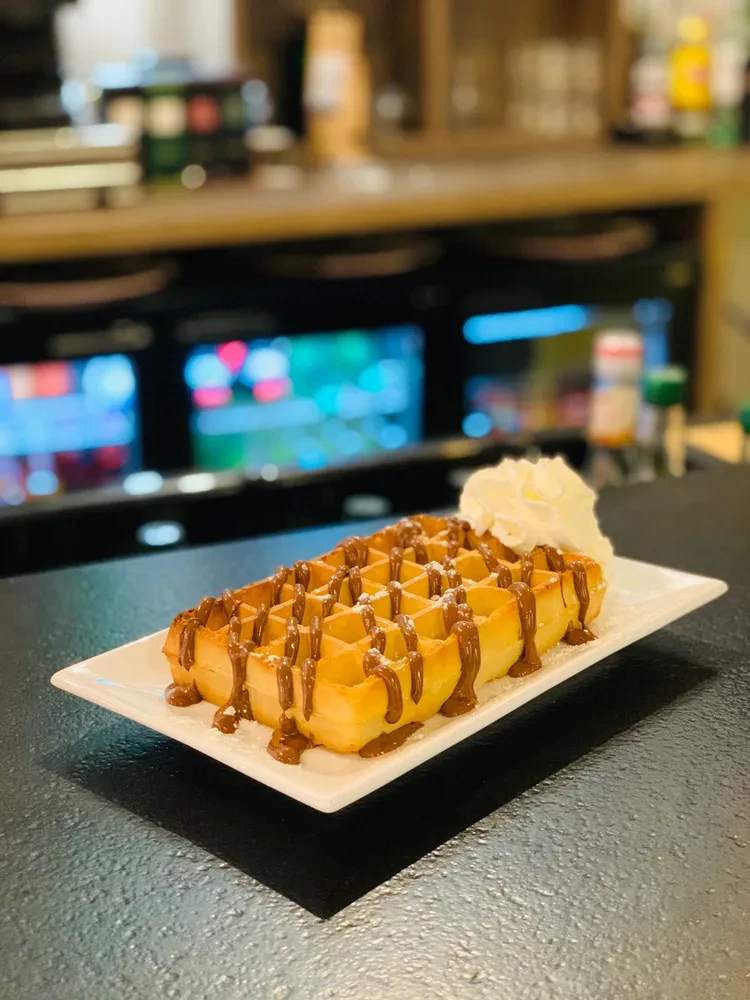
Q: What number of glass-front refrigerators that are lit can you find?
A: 3